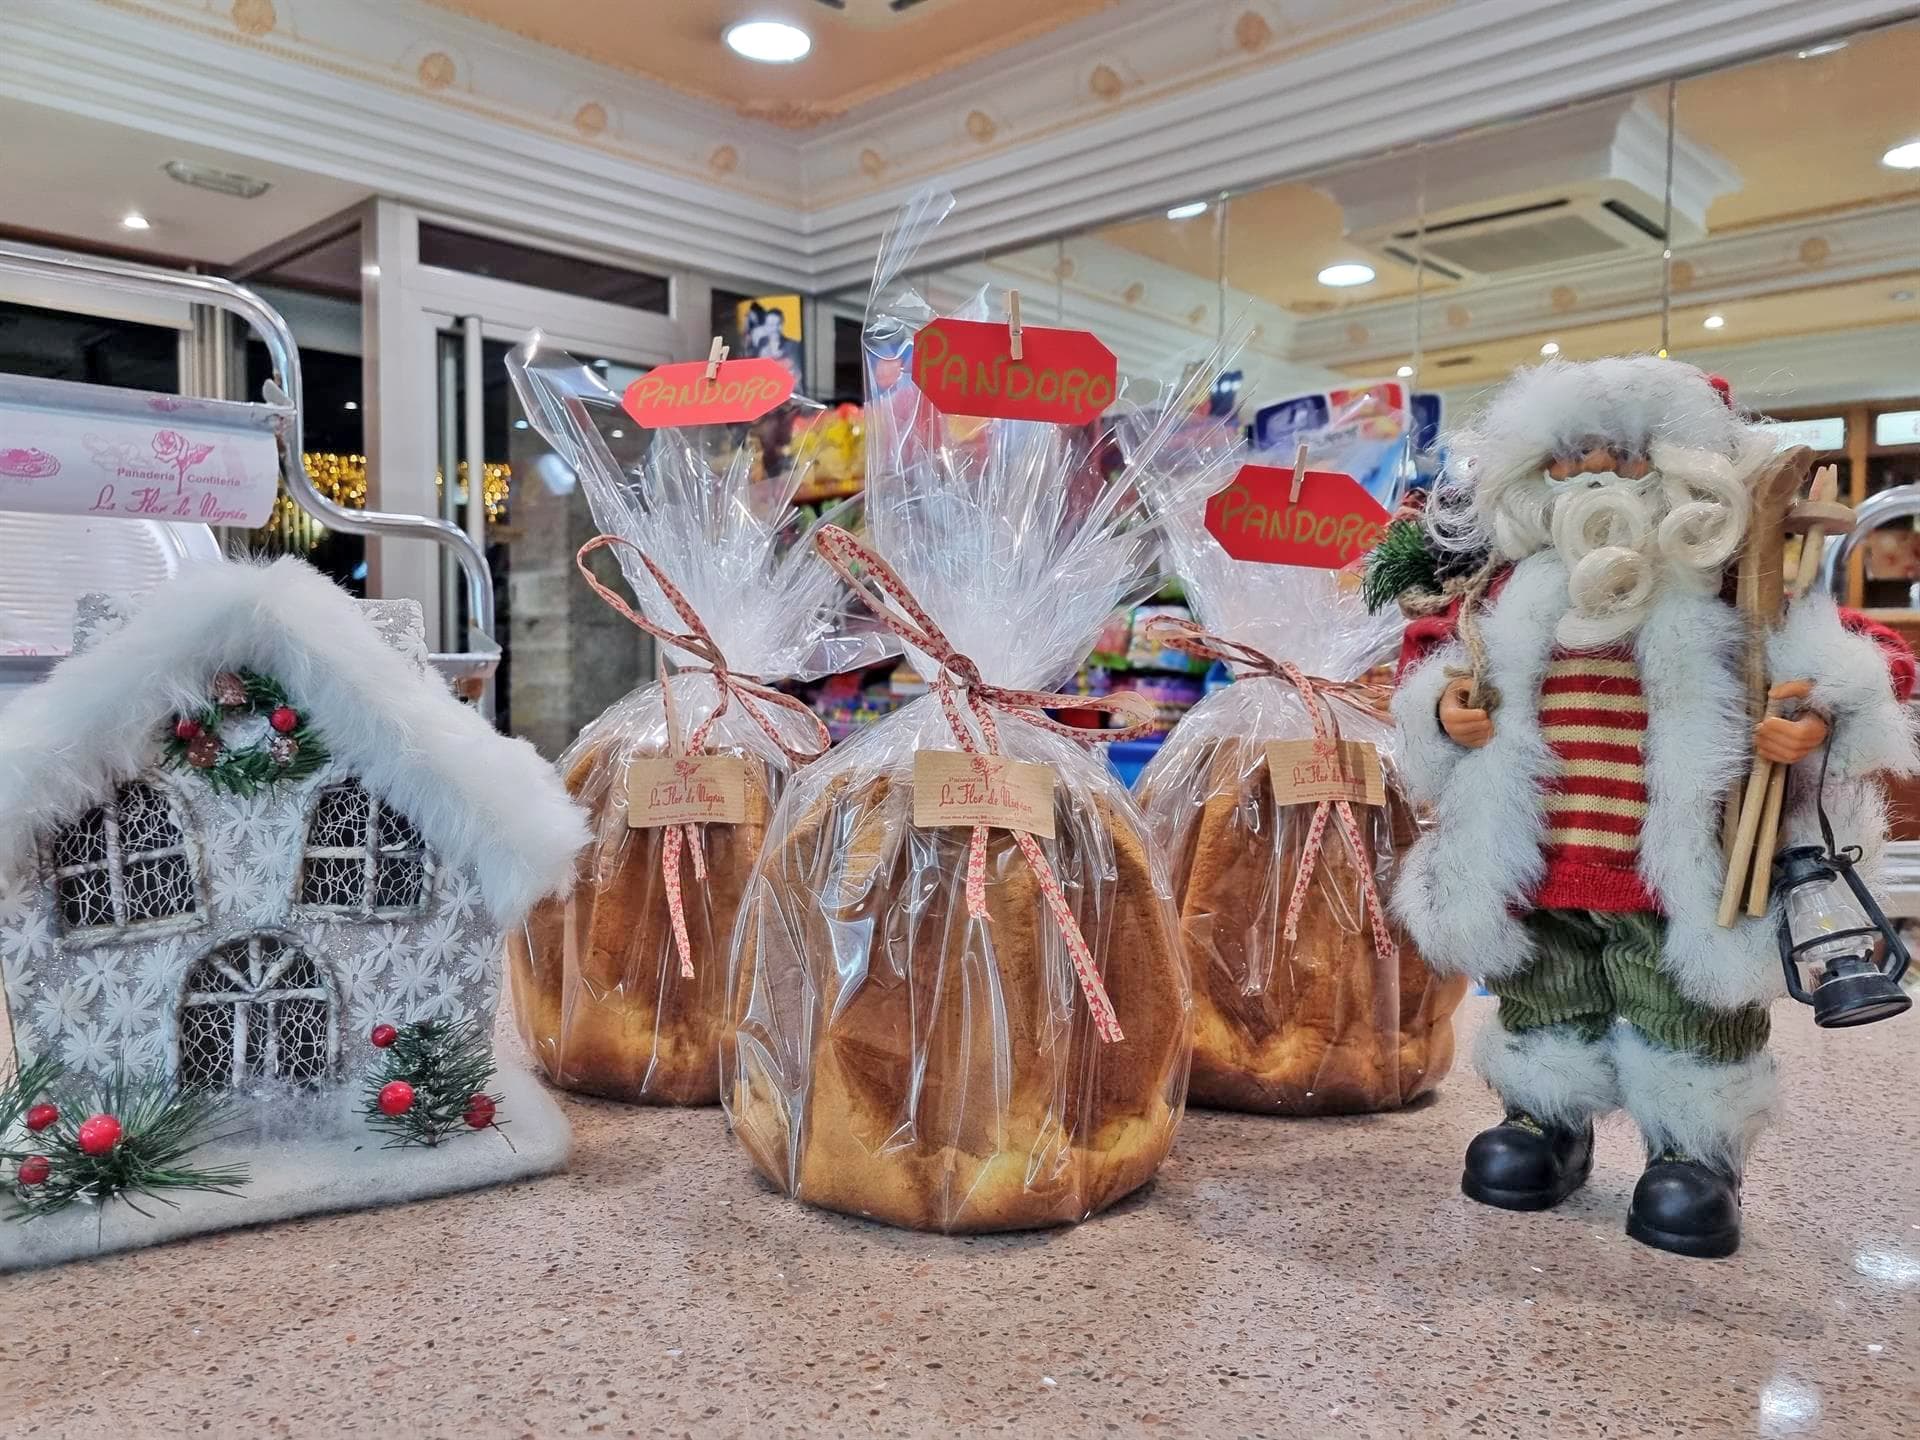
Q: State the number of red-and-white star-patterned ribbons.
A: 3